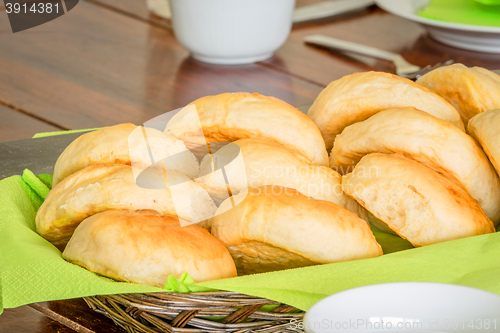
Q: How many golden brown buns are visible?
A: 11